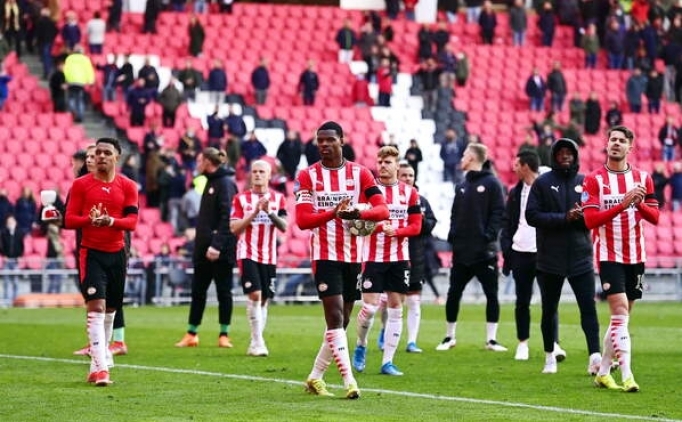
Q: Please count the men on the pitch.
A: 11